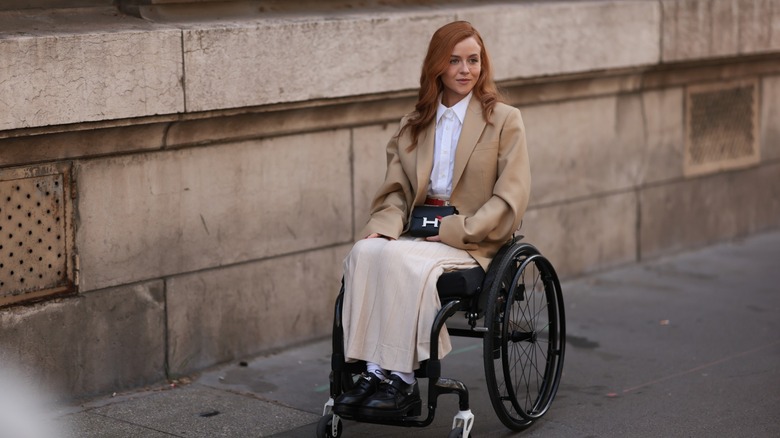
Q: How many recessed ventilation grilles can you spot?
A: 2